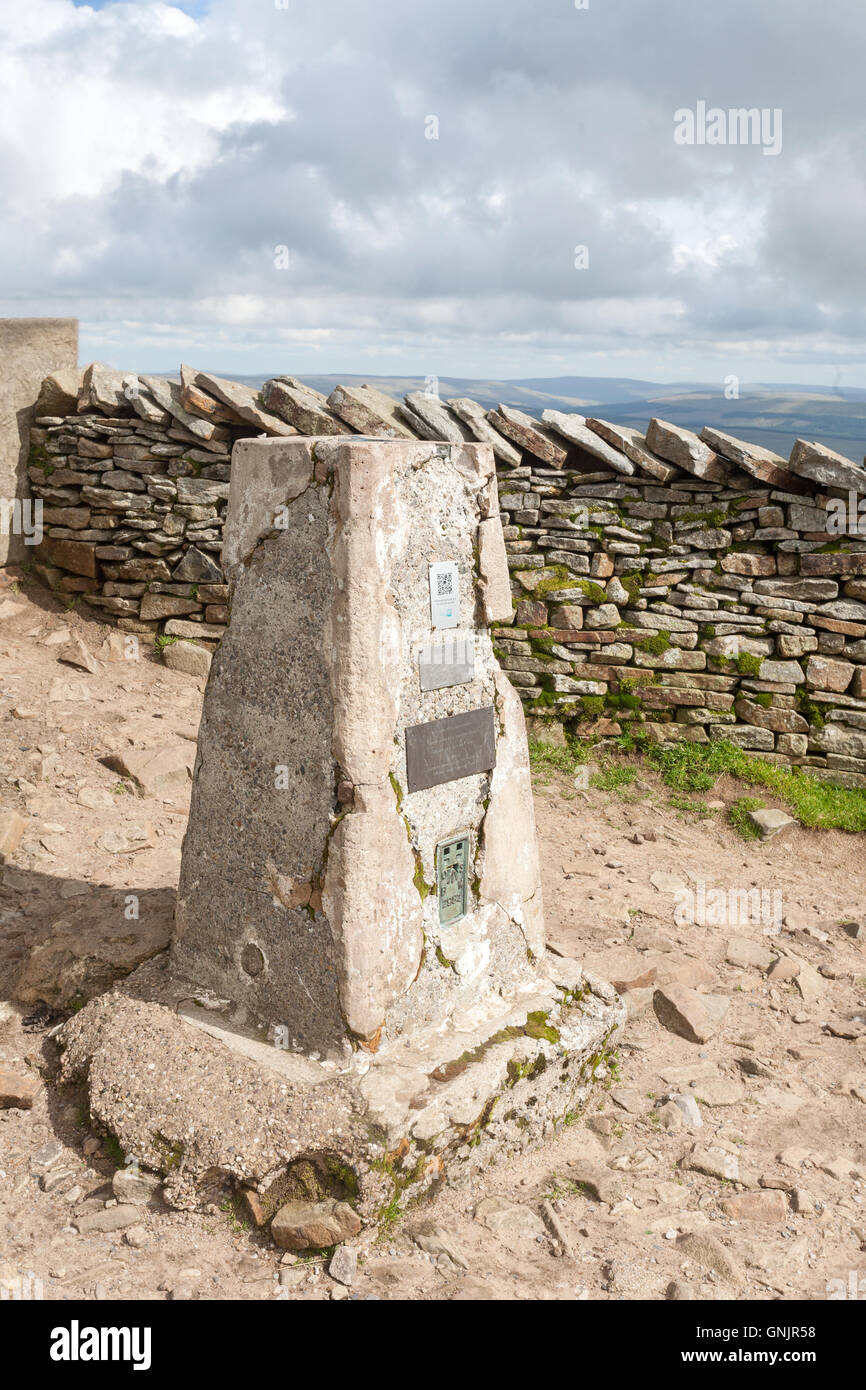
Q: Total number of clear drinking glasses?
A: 0